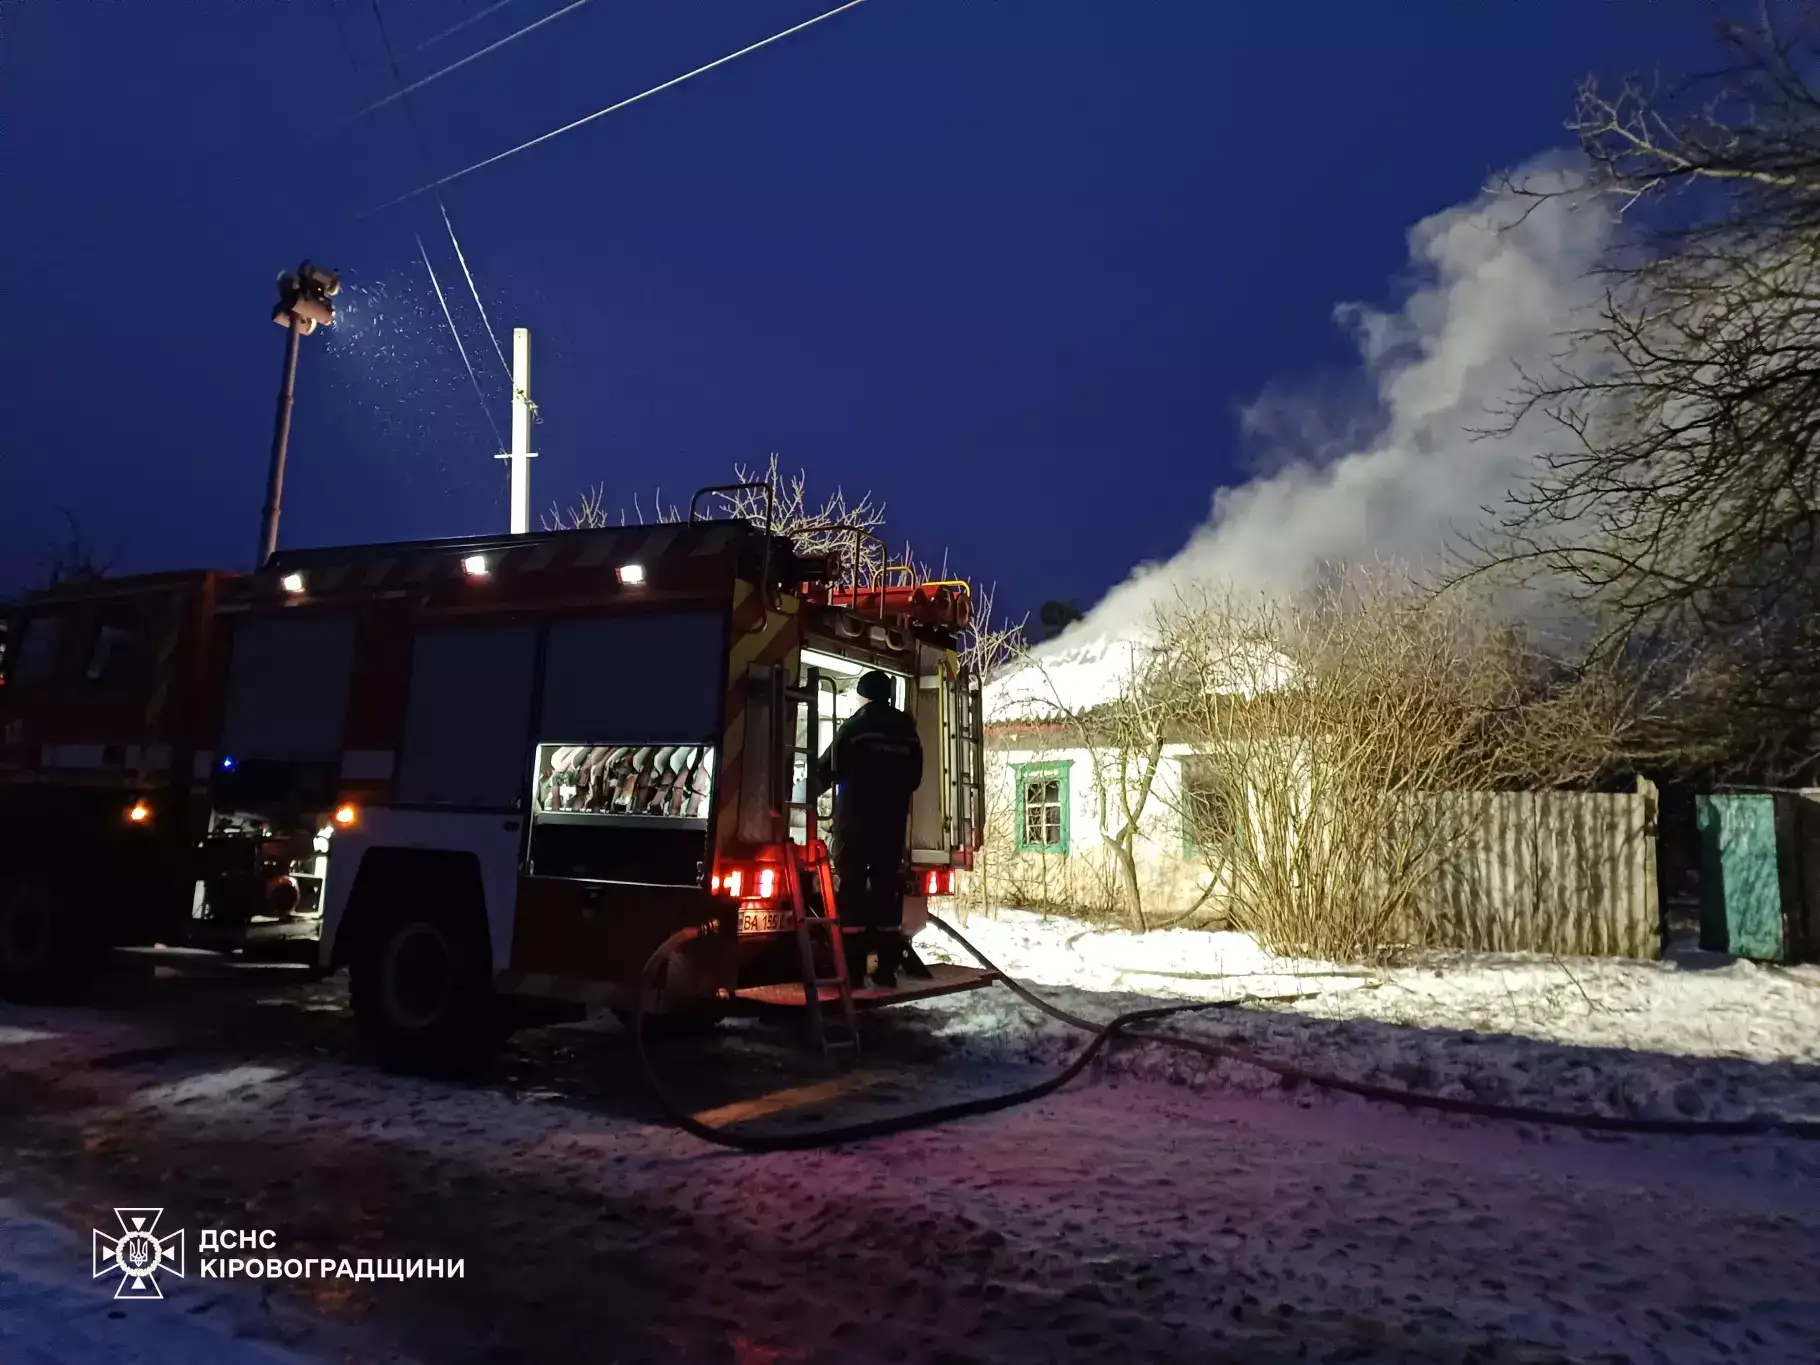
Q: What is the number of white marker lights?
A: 3